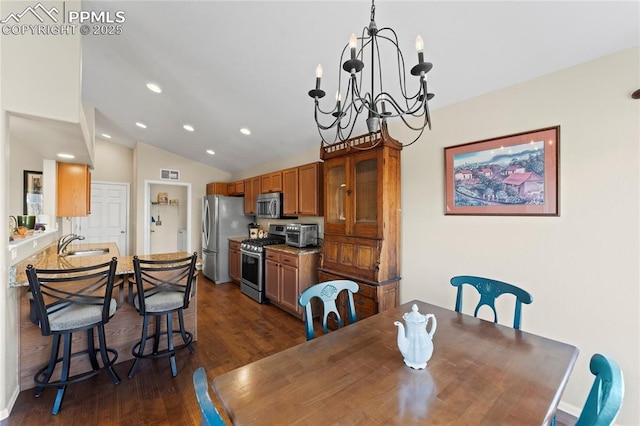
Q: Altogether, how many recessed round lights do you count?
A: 7